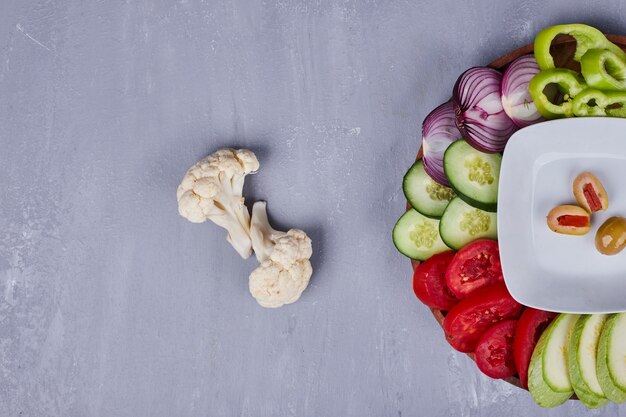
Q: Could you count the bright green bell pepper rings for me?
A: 4